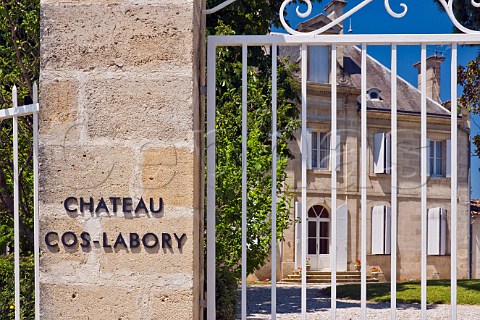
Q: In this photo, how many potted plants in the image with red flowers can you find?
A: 4